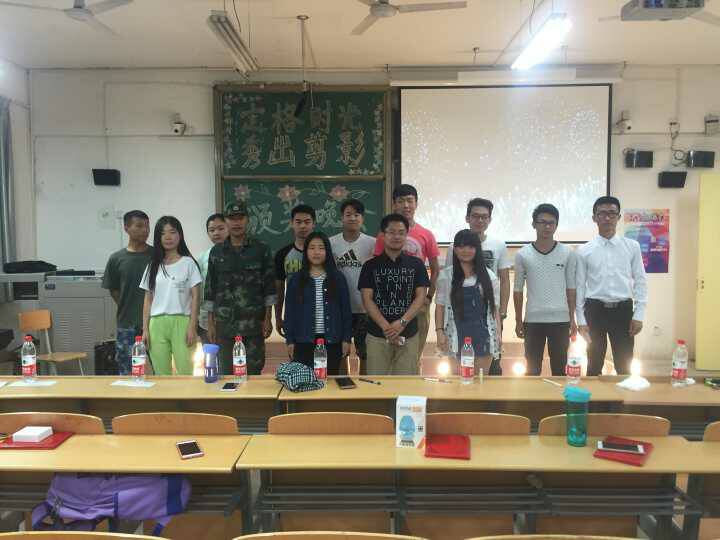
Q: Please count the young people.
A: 13